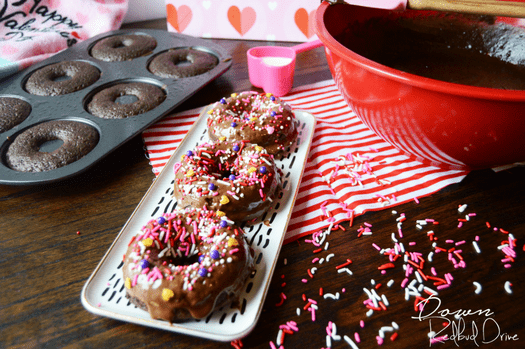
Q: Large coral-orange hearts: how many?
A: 3